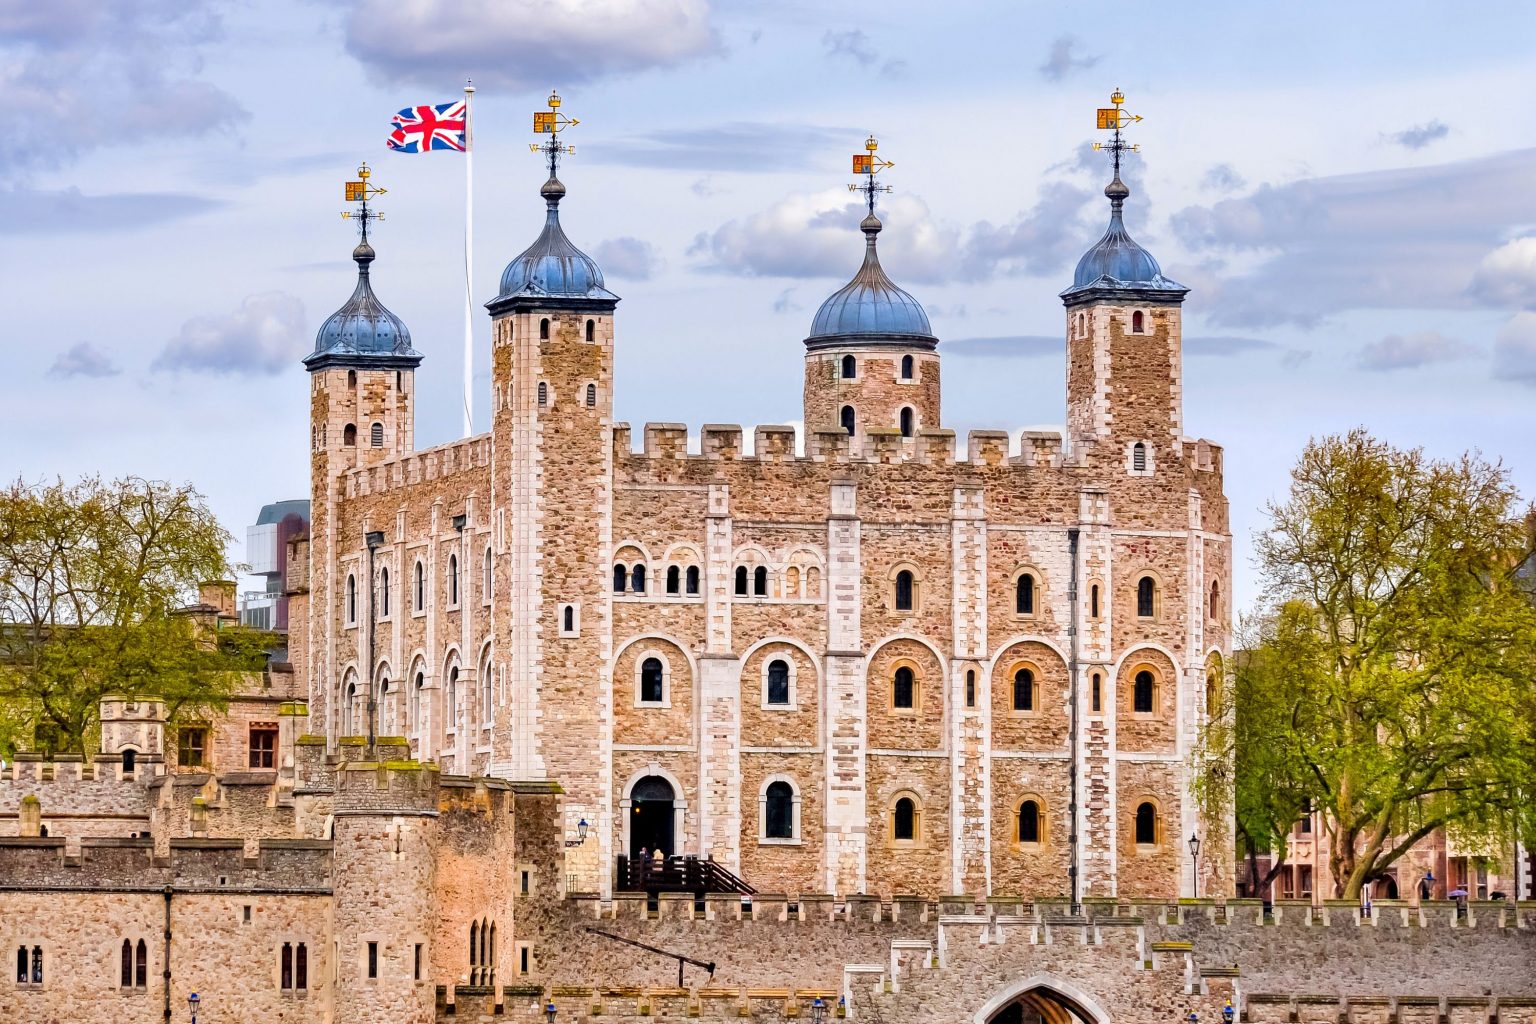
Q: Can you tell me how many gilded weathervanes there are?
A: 4